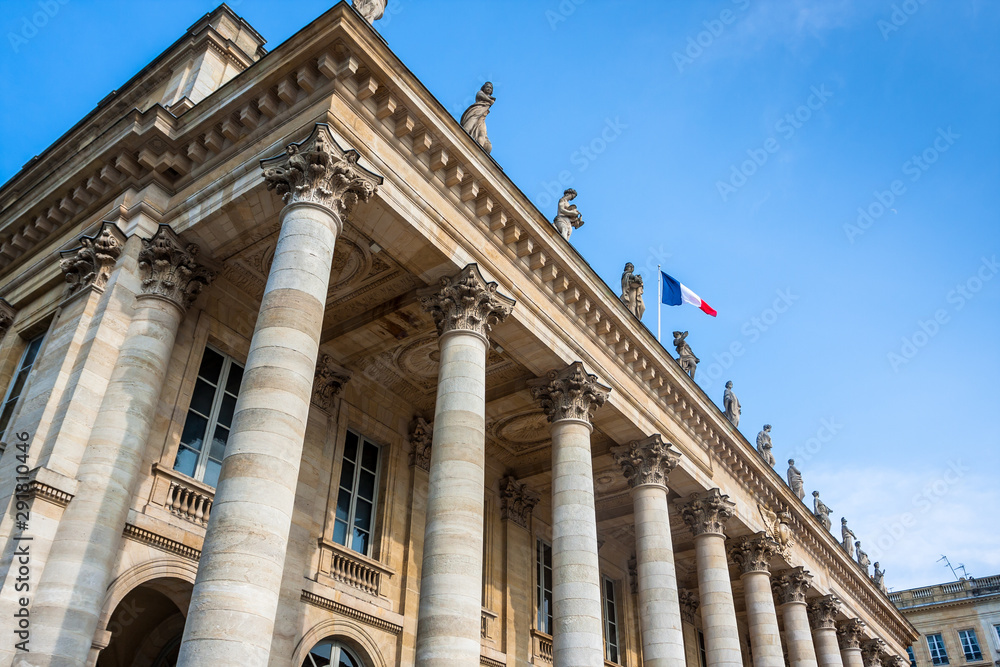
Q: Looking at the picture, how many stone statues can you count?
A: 12